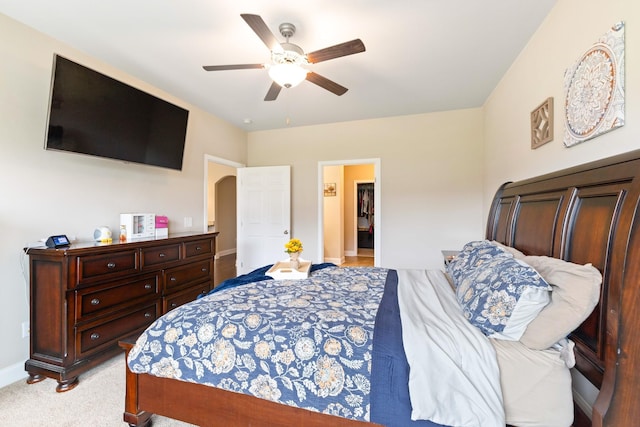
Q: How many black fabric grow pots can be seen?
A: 0